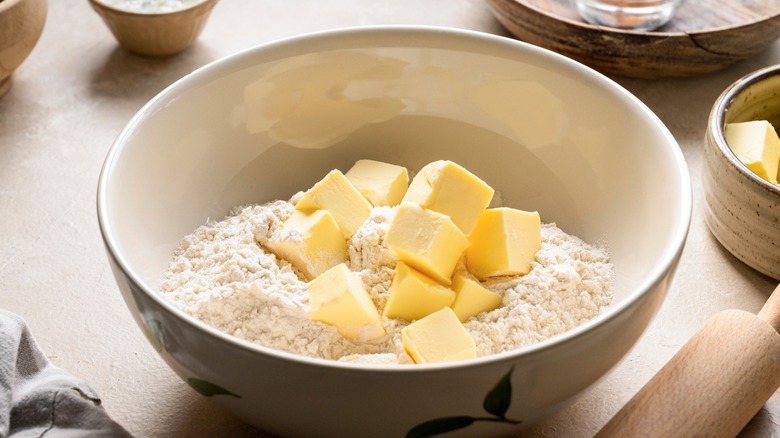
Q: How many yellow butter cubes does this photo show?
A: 11